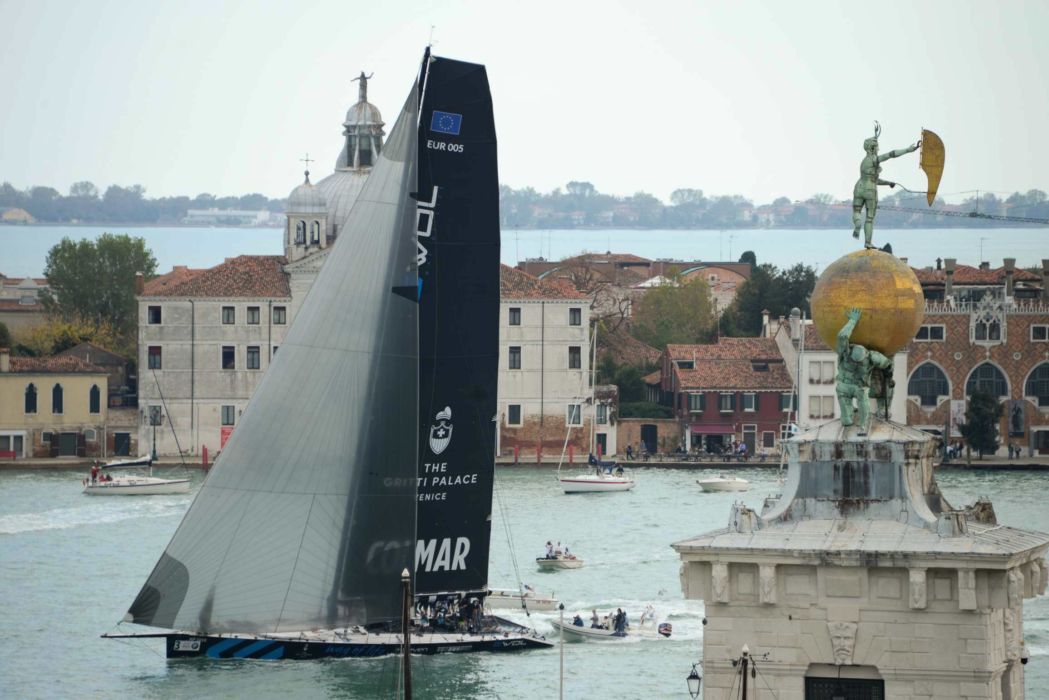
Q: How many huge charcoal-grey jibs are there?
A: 1